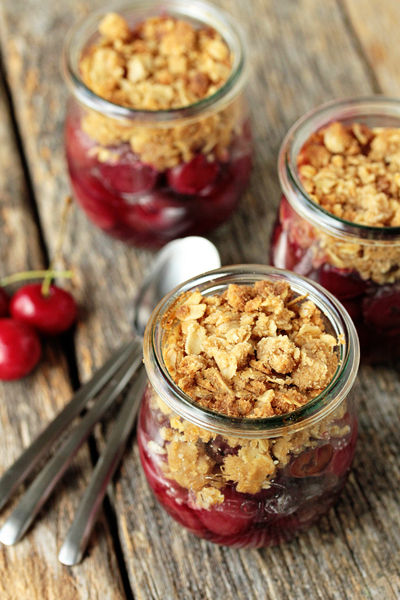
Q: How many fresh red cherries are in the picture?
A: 3